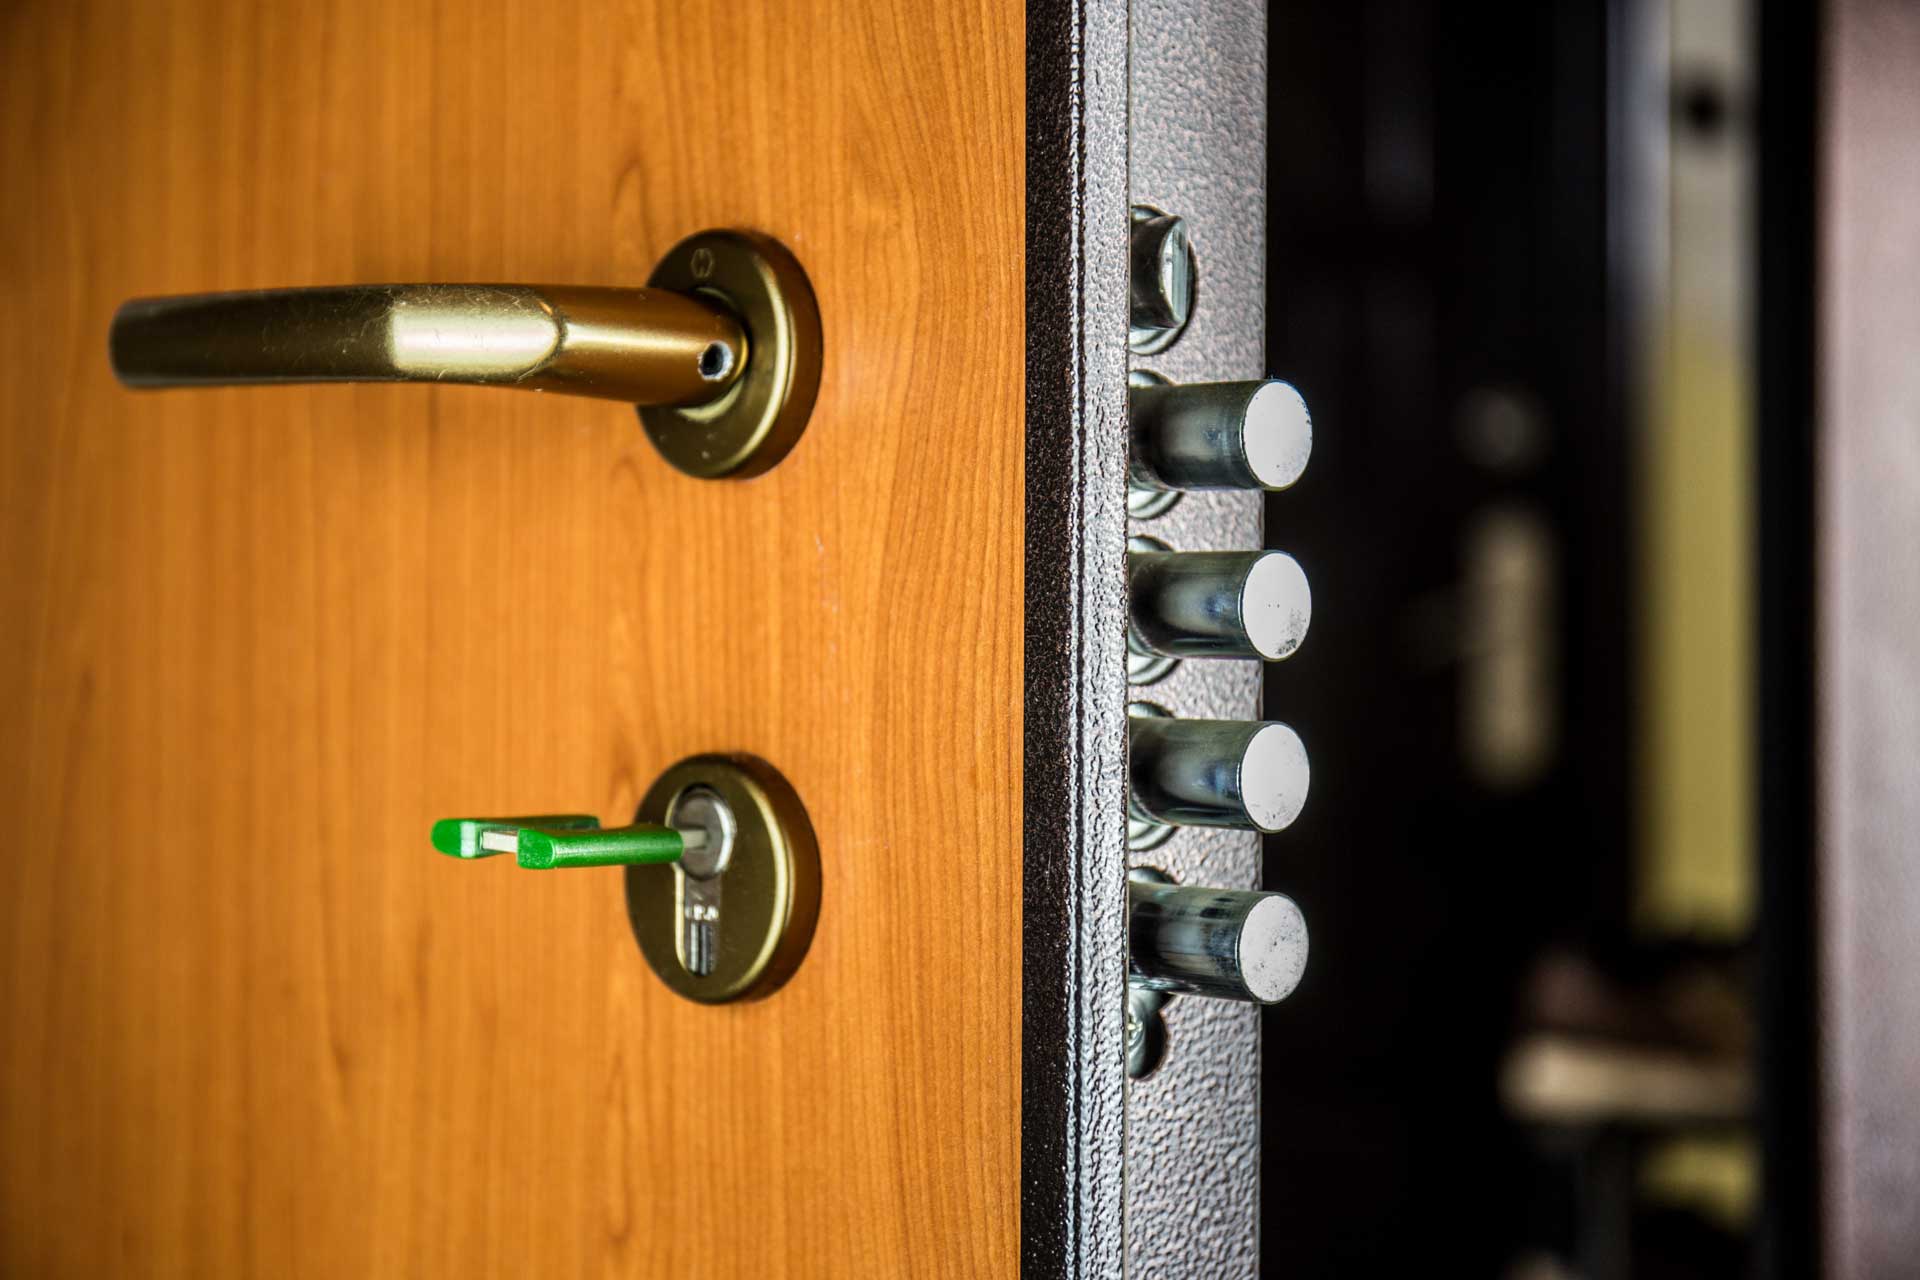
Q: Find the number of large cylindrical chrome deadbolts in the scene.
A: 4